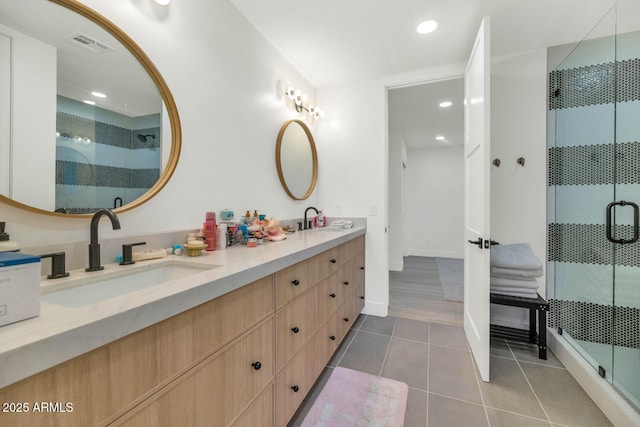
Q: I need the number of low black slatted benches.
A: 1